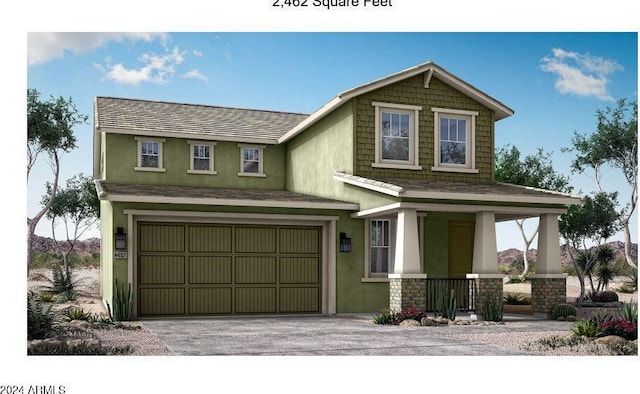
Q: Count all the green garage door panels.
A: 12